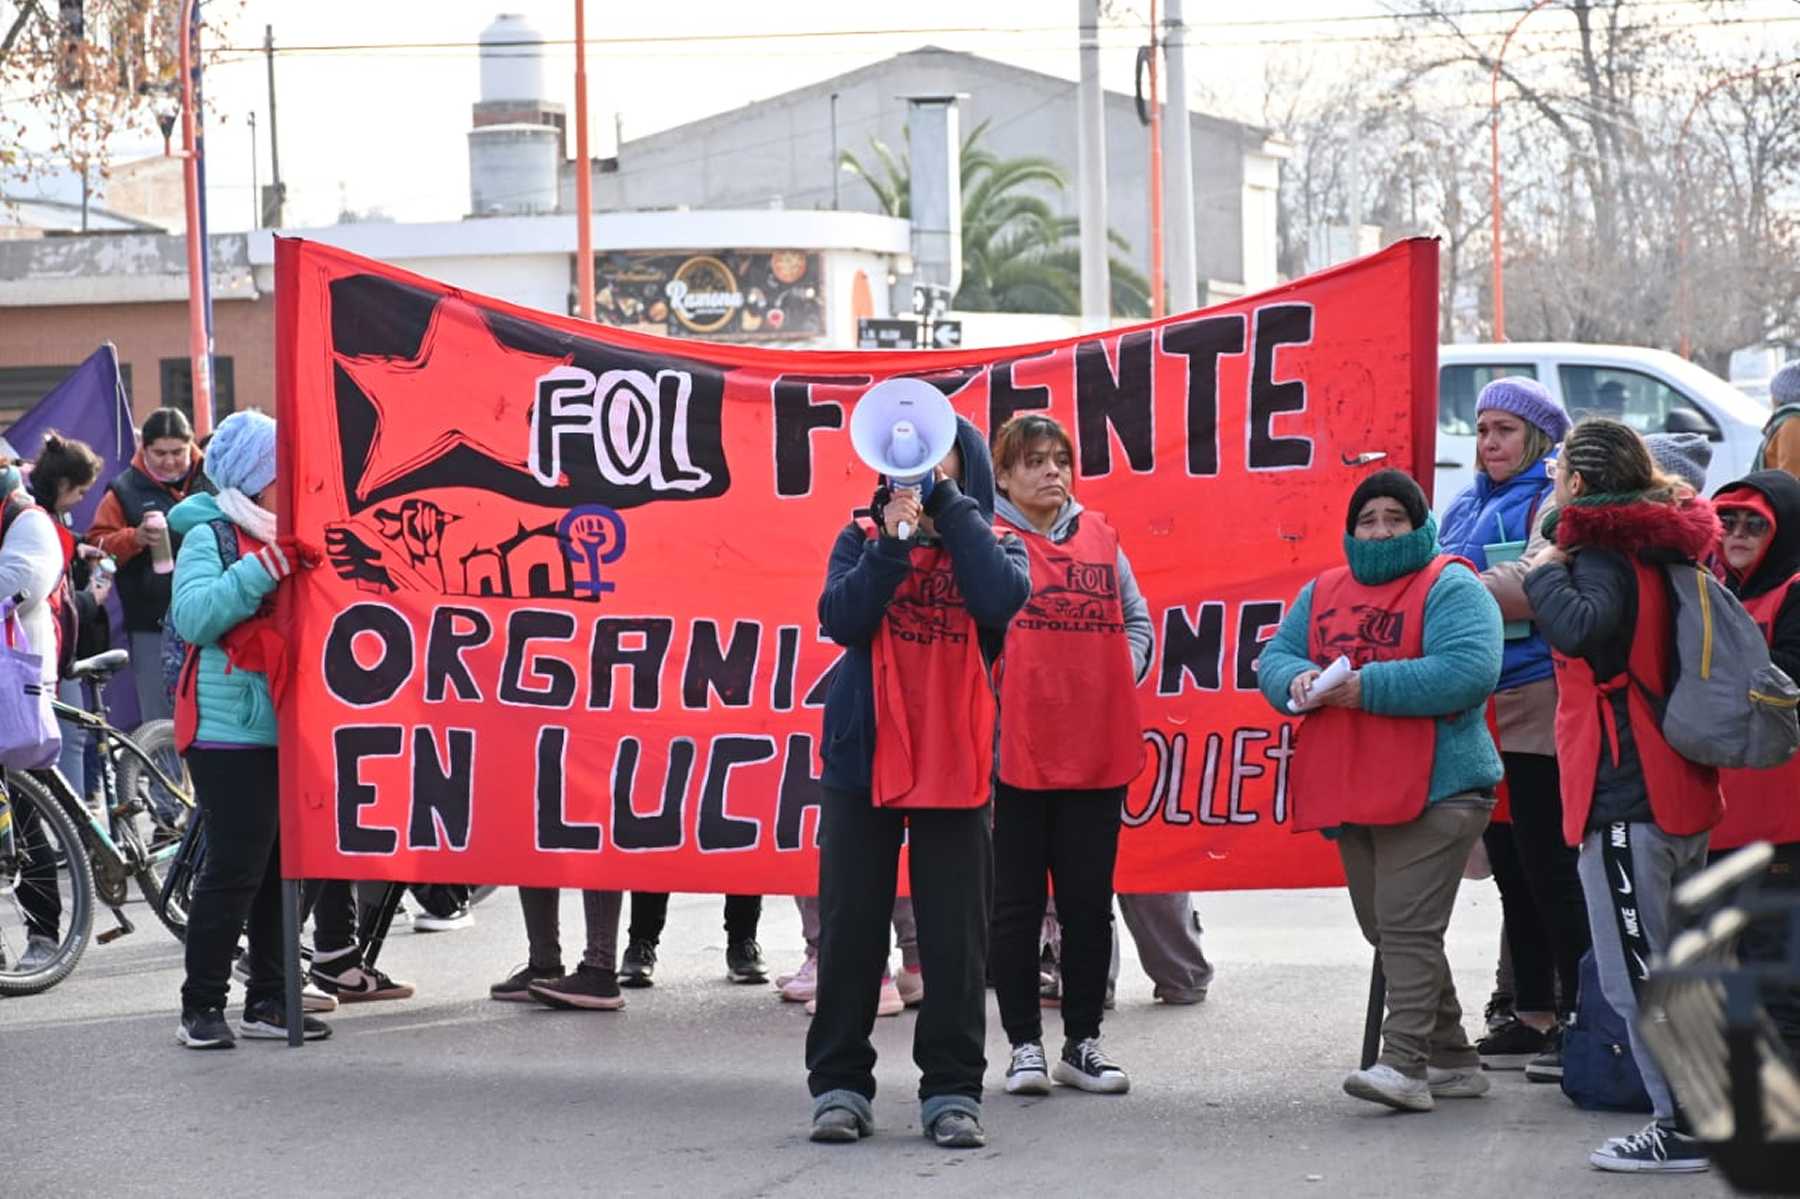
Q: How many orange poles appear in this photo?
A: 5